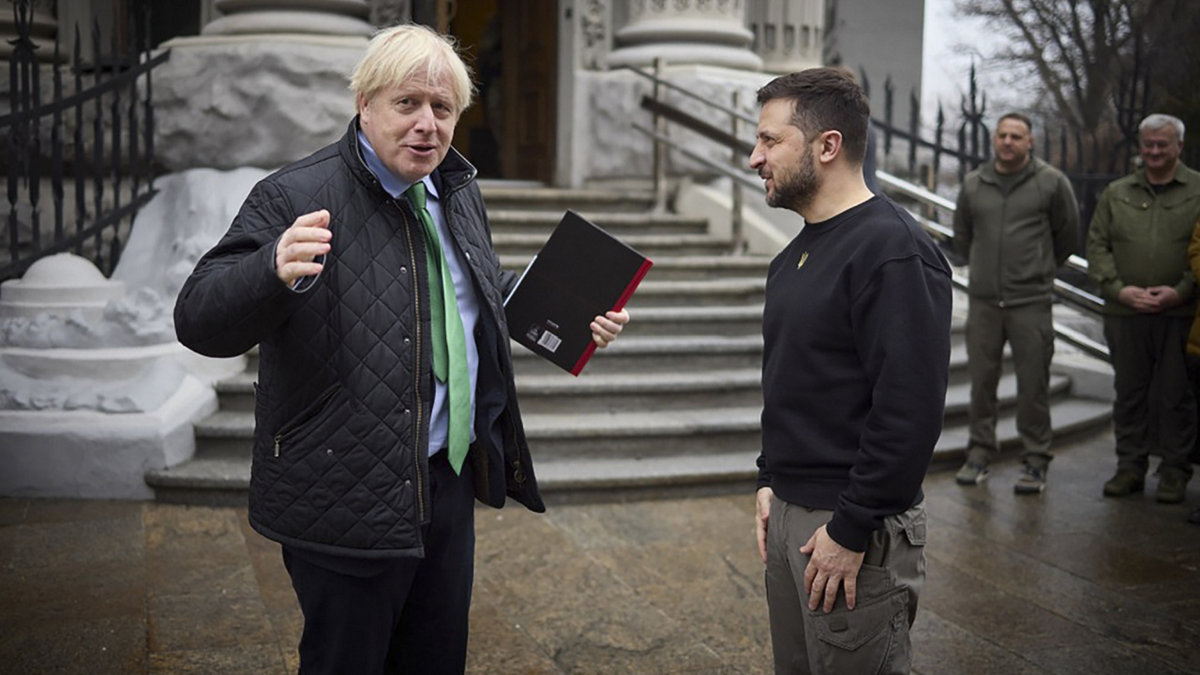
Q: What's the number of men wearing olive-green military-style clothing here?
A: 2